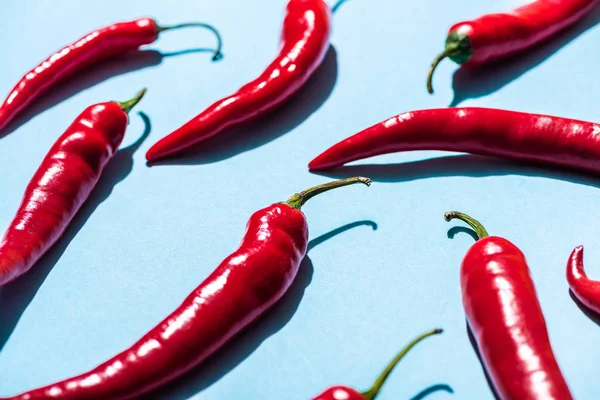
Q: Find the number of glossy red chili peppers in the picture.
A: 9